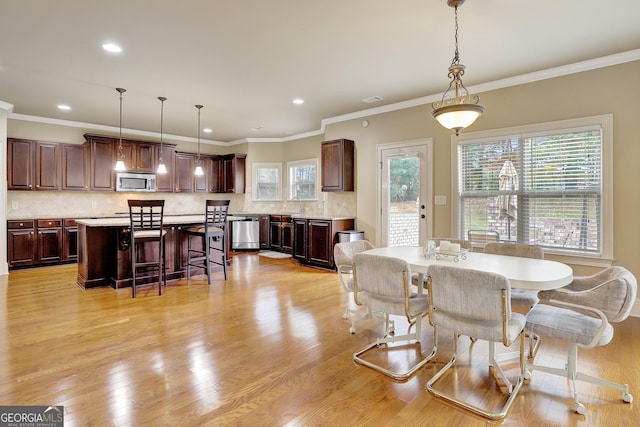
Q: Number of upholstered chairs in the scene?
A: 6